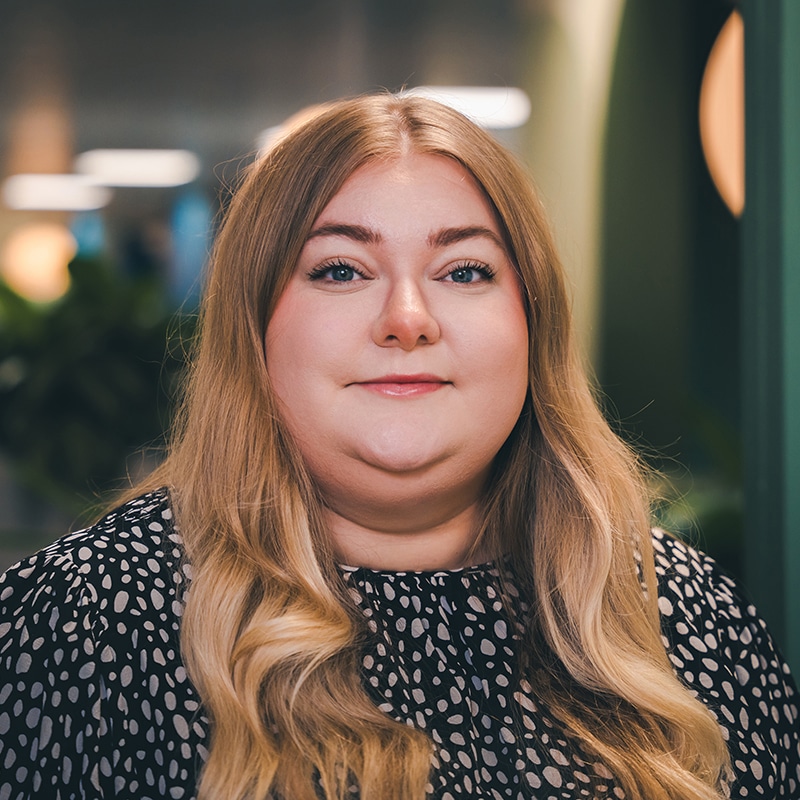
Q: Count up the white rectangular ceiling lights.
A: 3